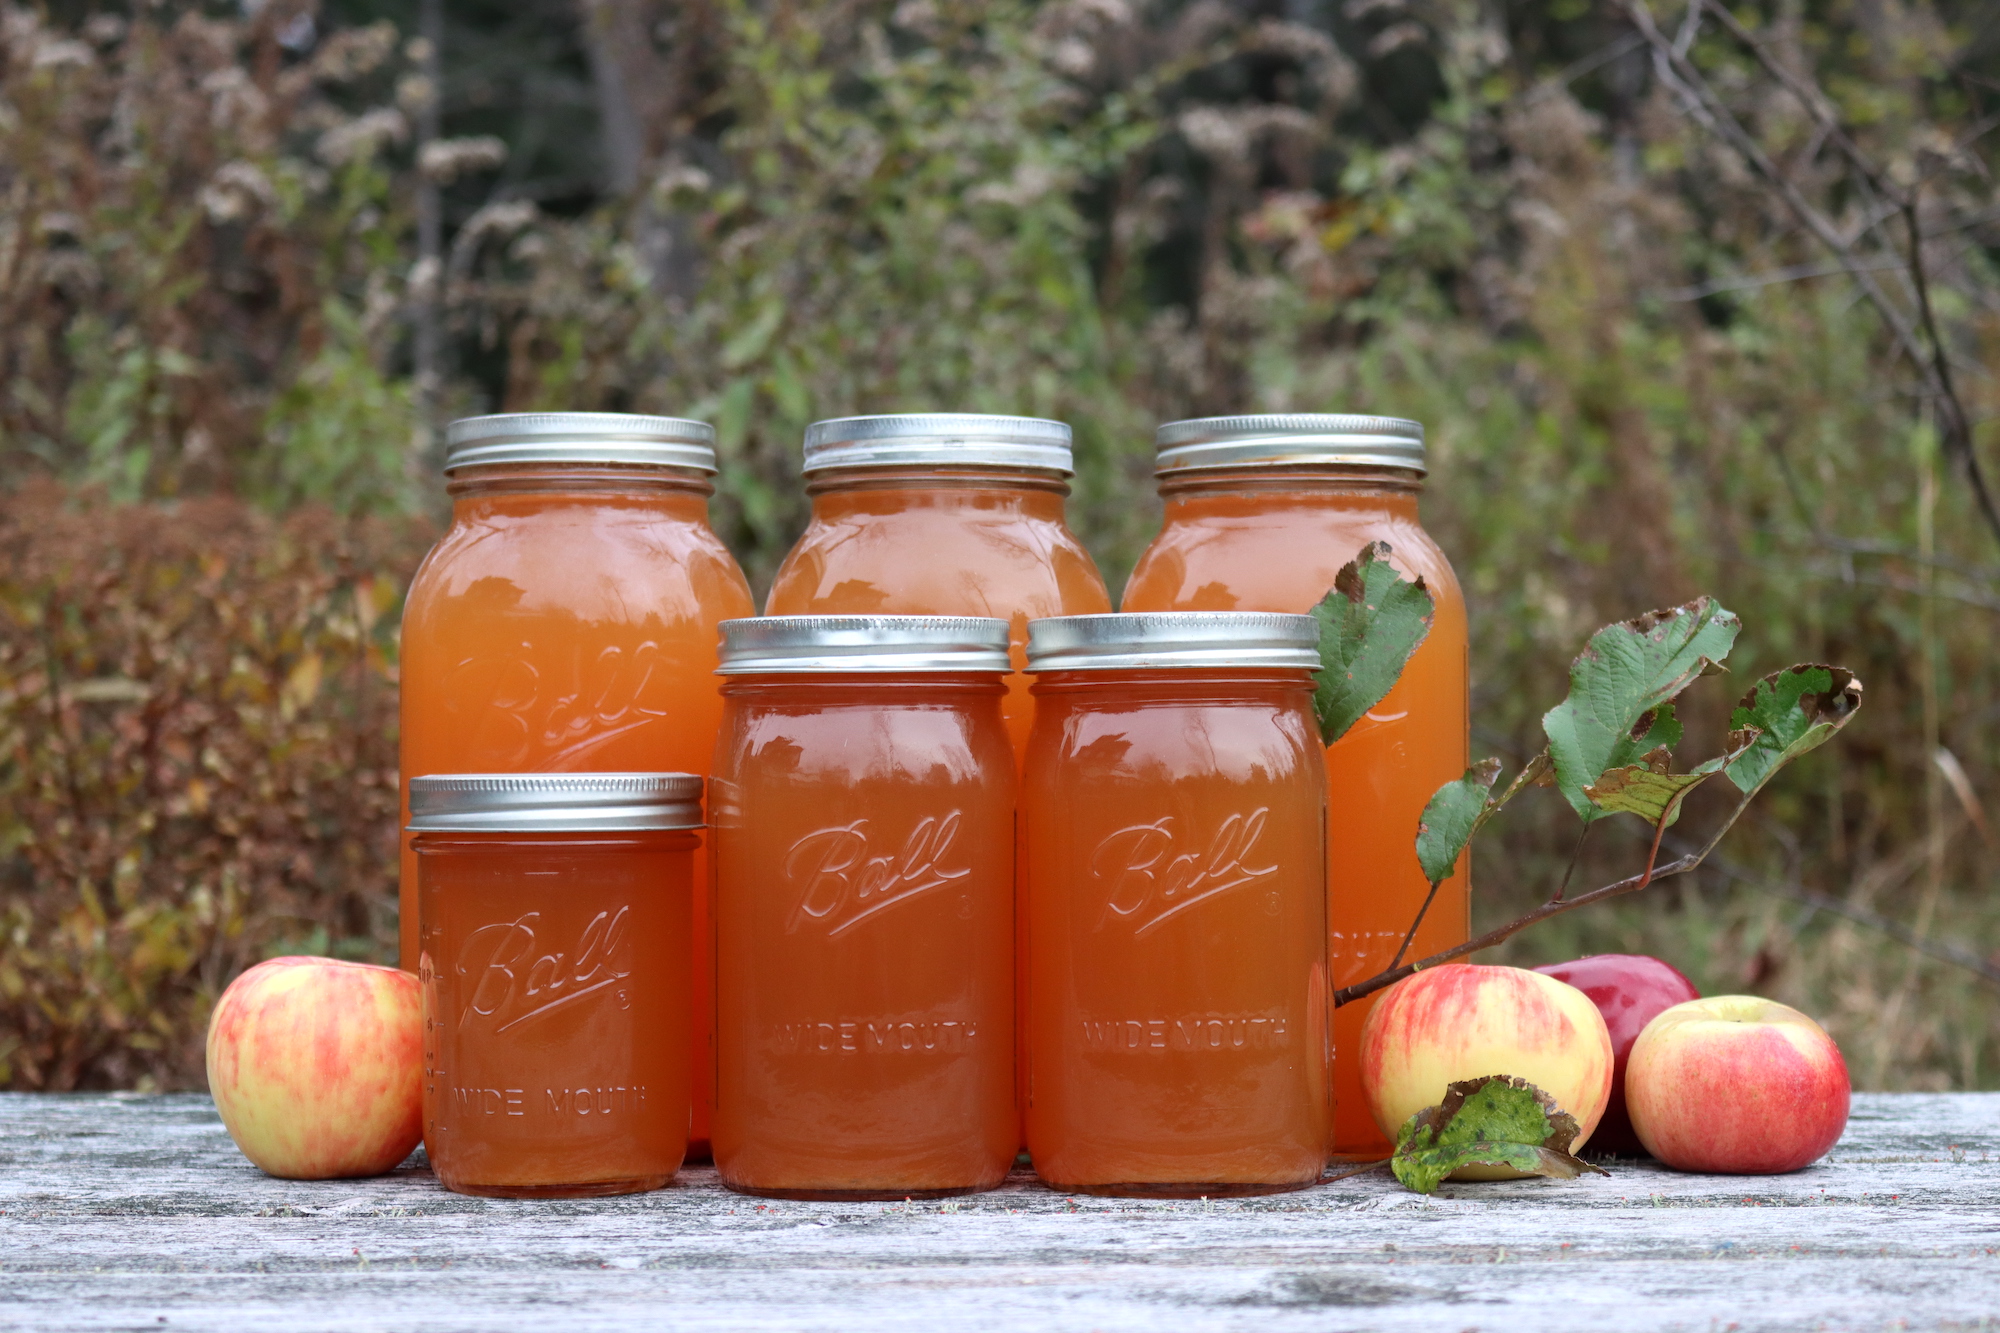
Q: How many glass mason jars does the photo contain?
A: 6